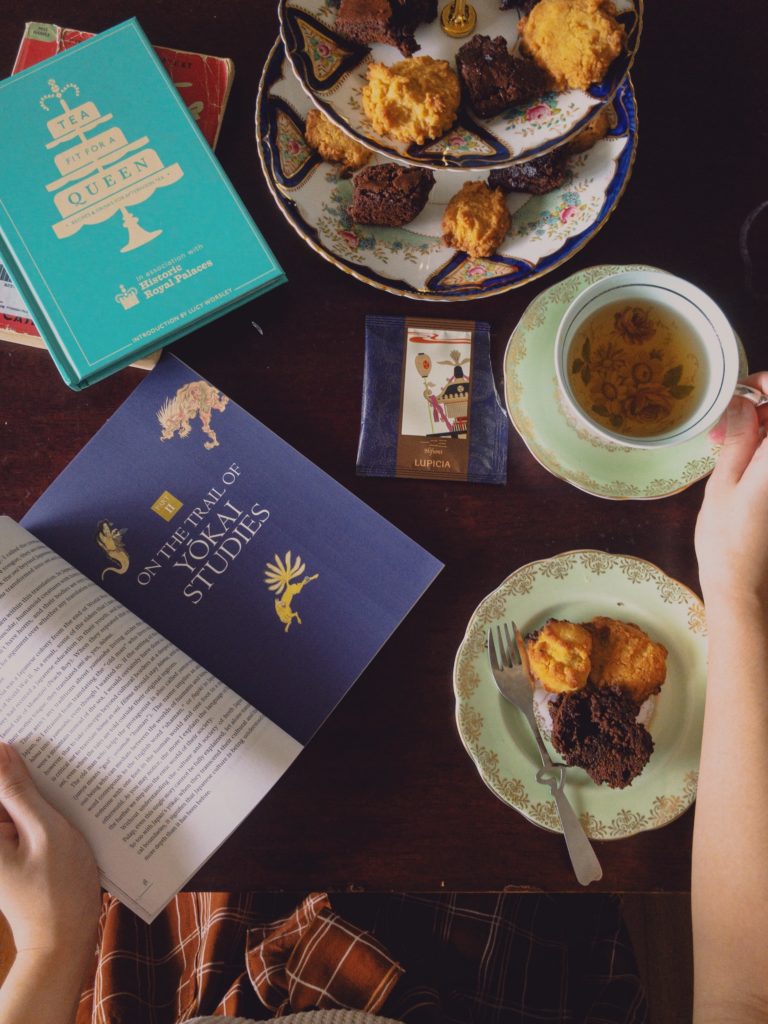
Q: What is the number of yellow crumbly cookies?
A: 7